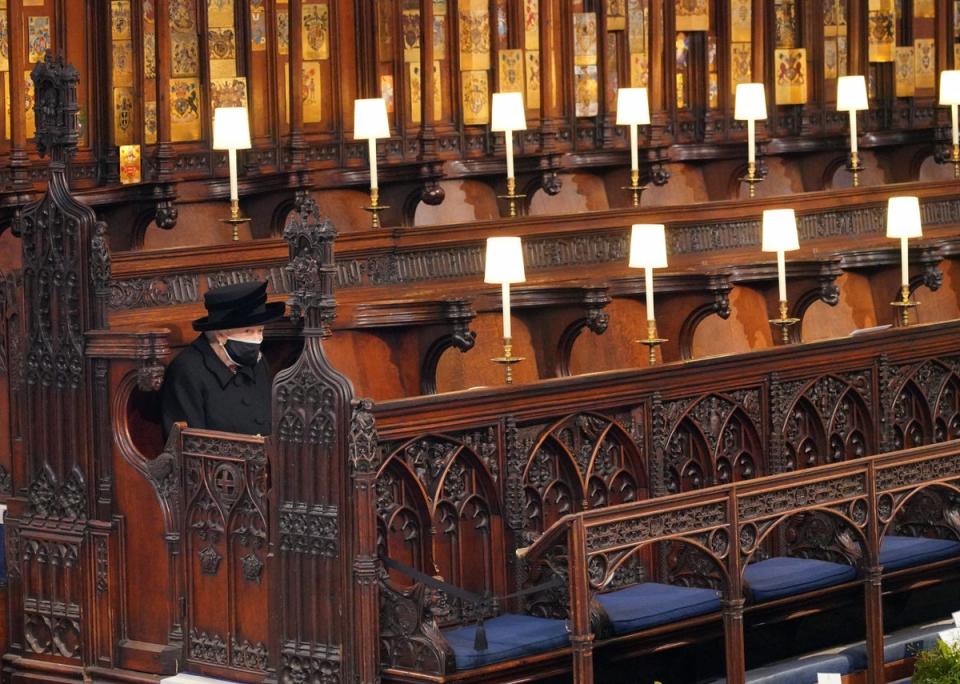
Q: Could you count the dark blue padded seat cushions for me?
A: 4